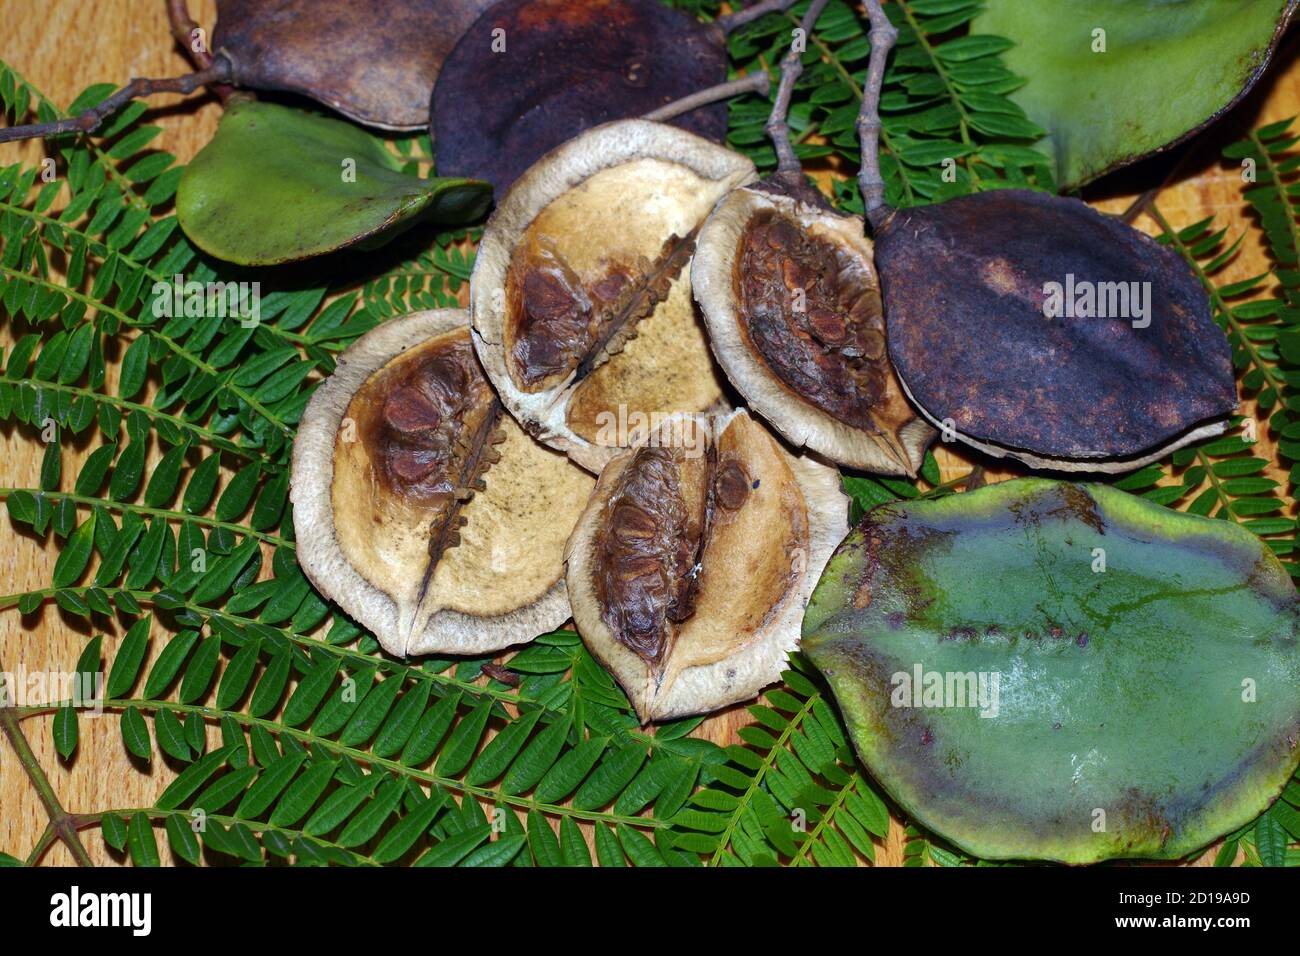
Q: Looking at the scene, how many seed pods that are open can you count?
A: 4